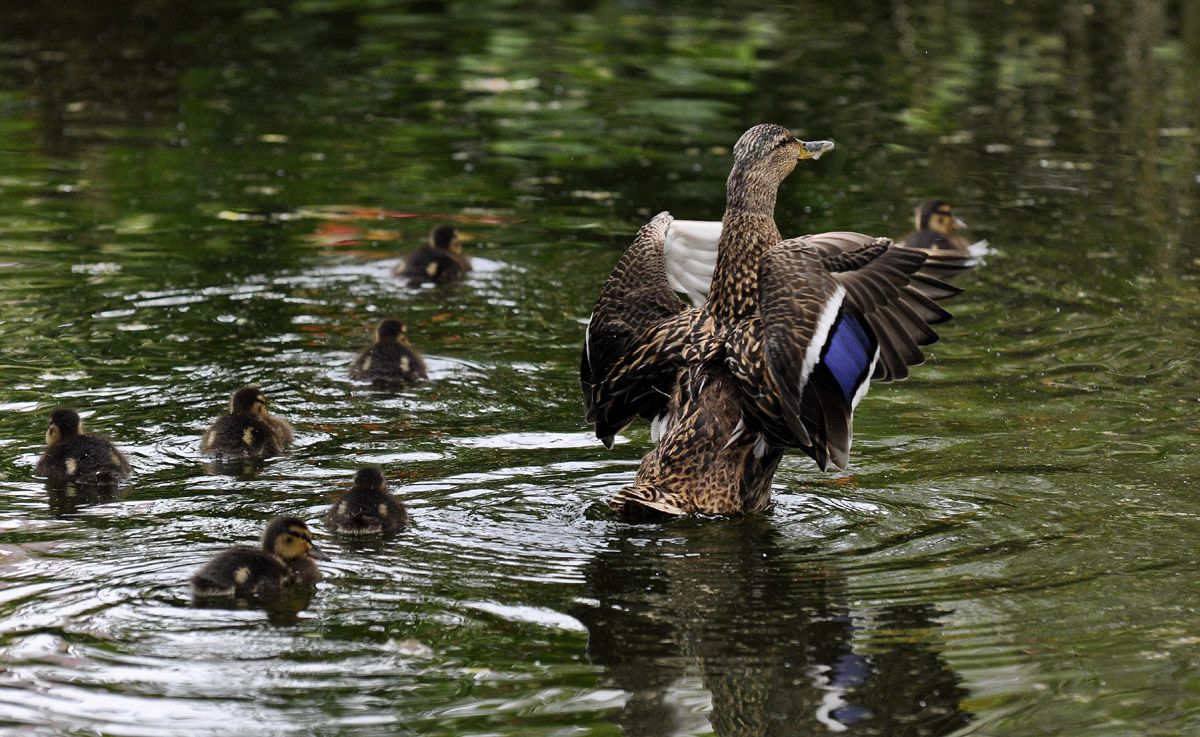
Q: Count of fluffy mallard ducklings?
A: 7